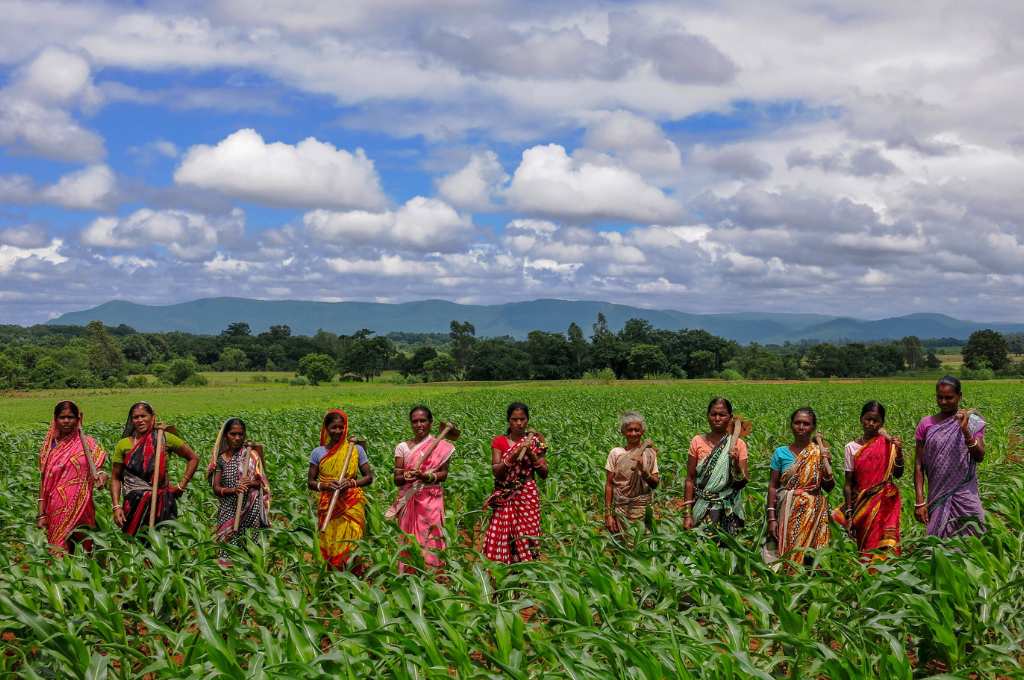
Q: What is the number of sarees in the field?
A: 11